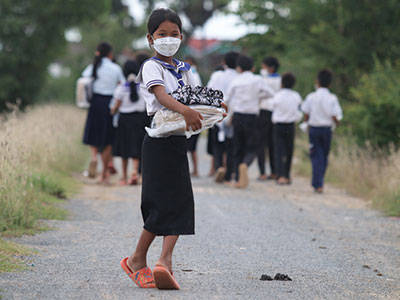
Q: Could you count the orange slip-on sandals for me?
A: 2